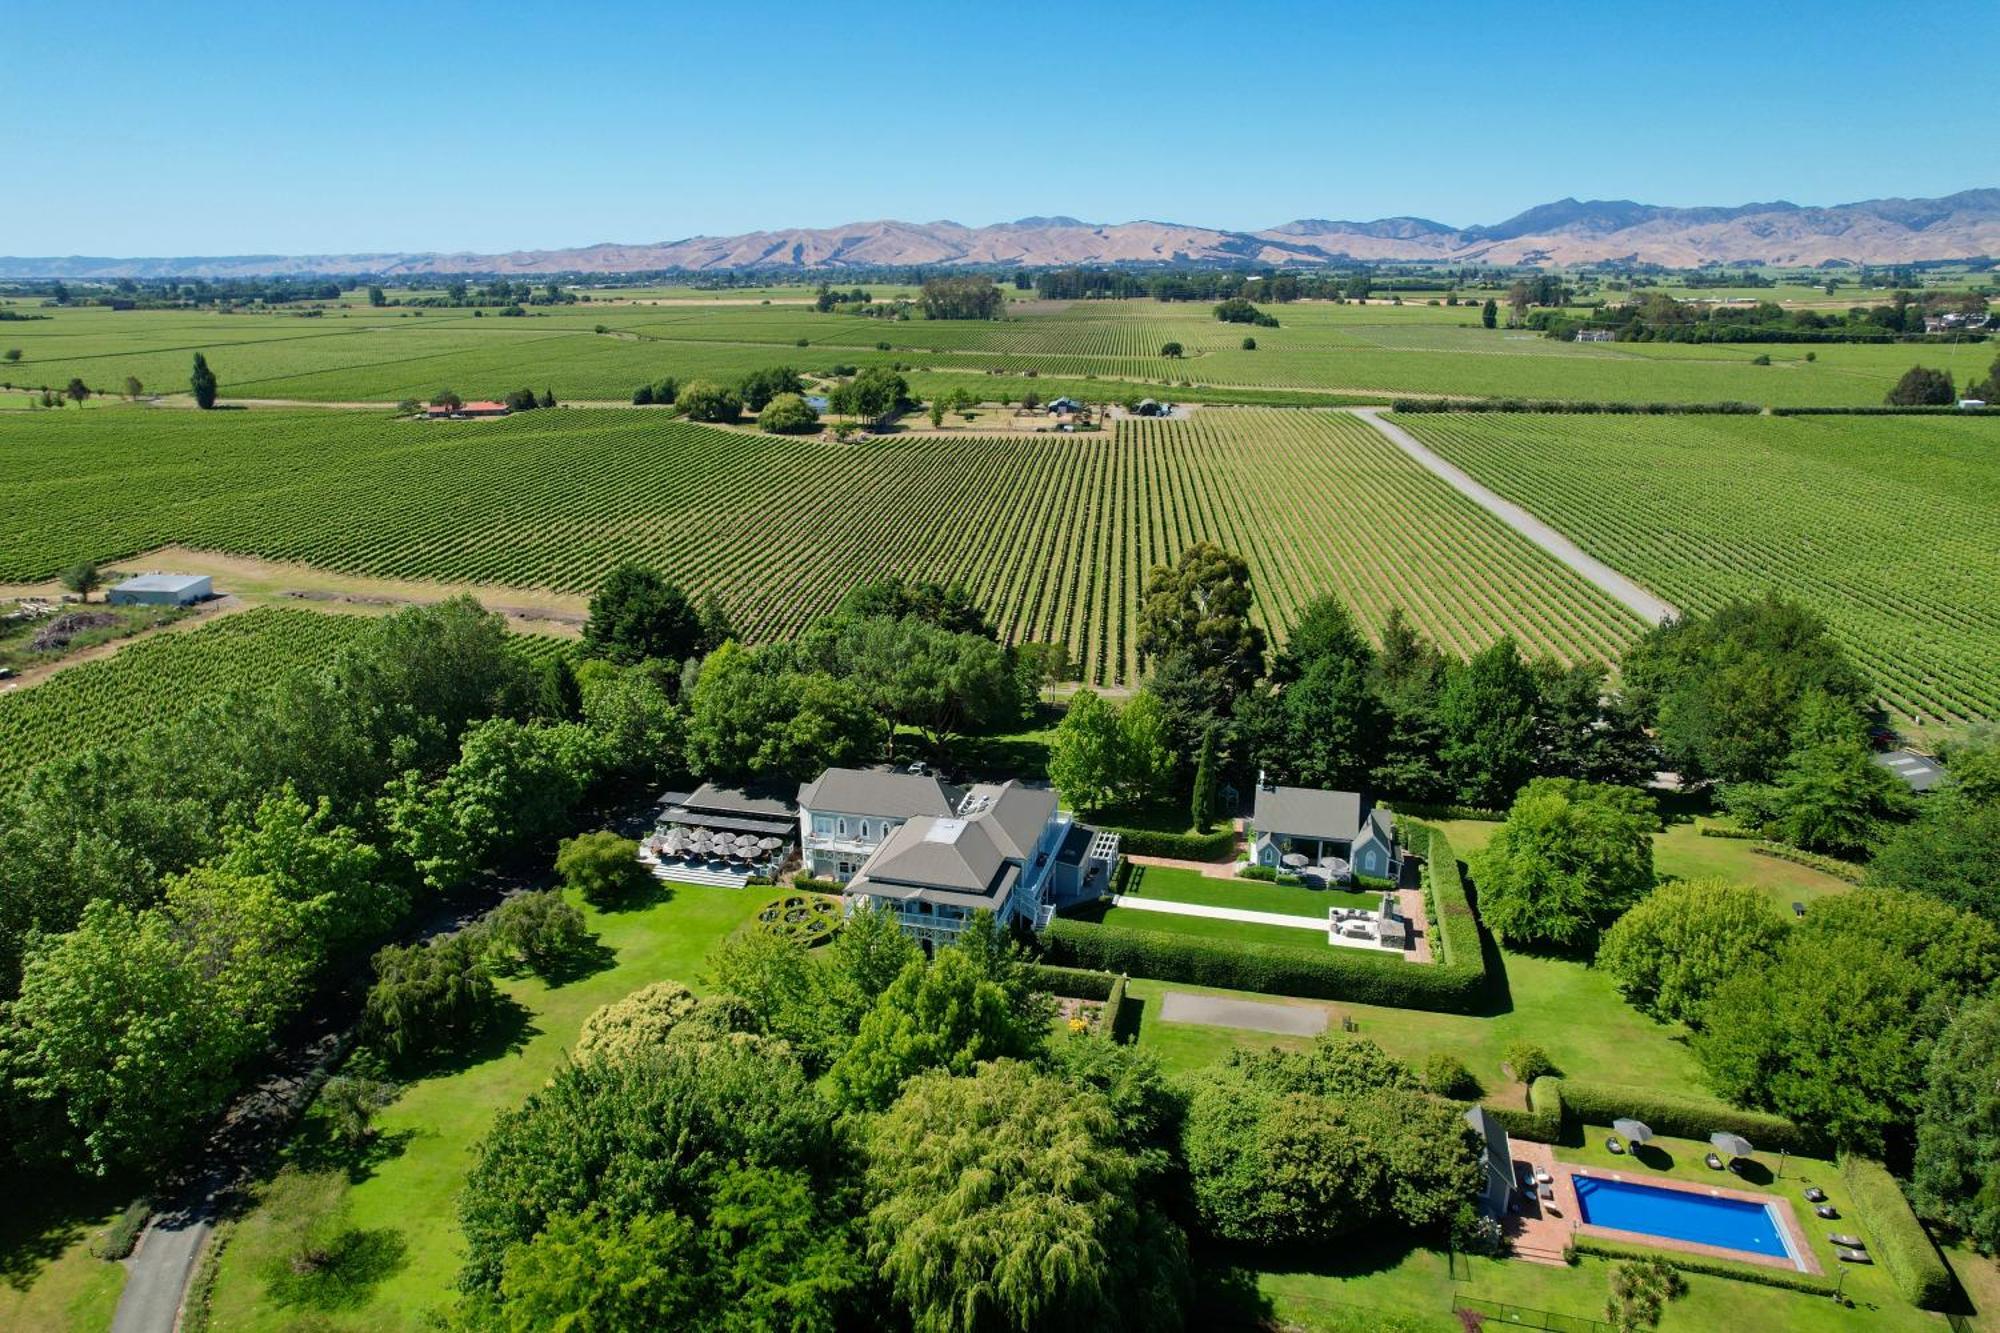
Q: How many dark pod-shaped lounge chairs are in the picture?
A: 6